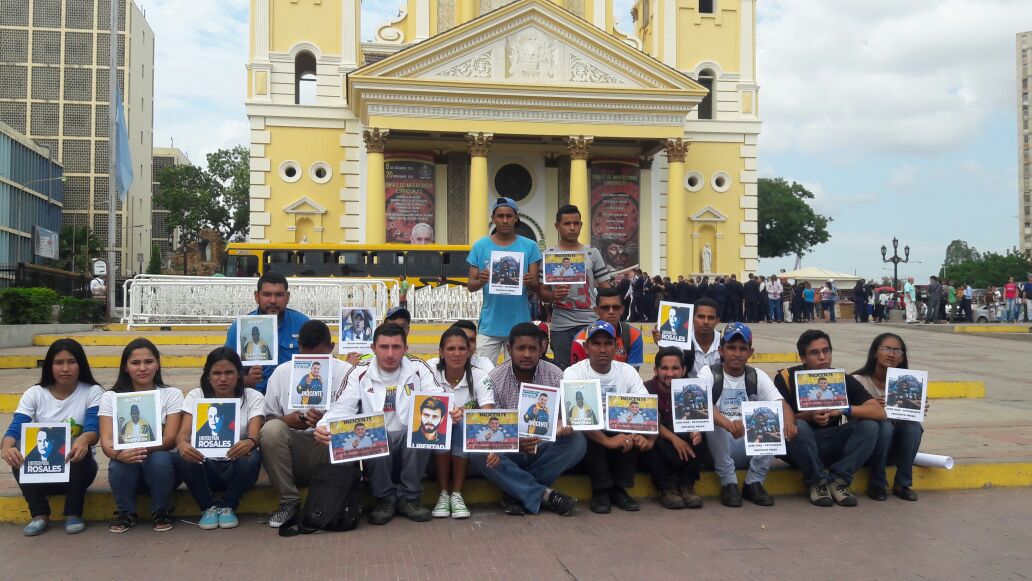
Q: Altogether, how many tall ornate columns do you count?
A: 4